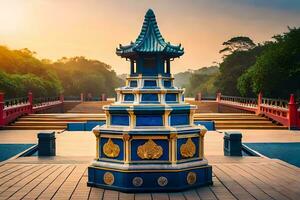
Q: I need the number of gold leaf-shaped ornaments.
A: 3